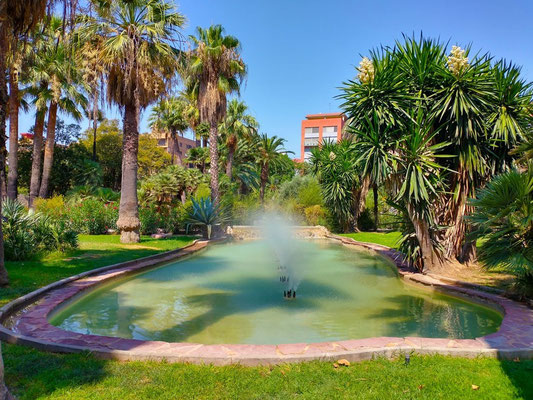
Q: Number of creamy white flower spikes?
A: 2